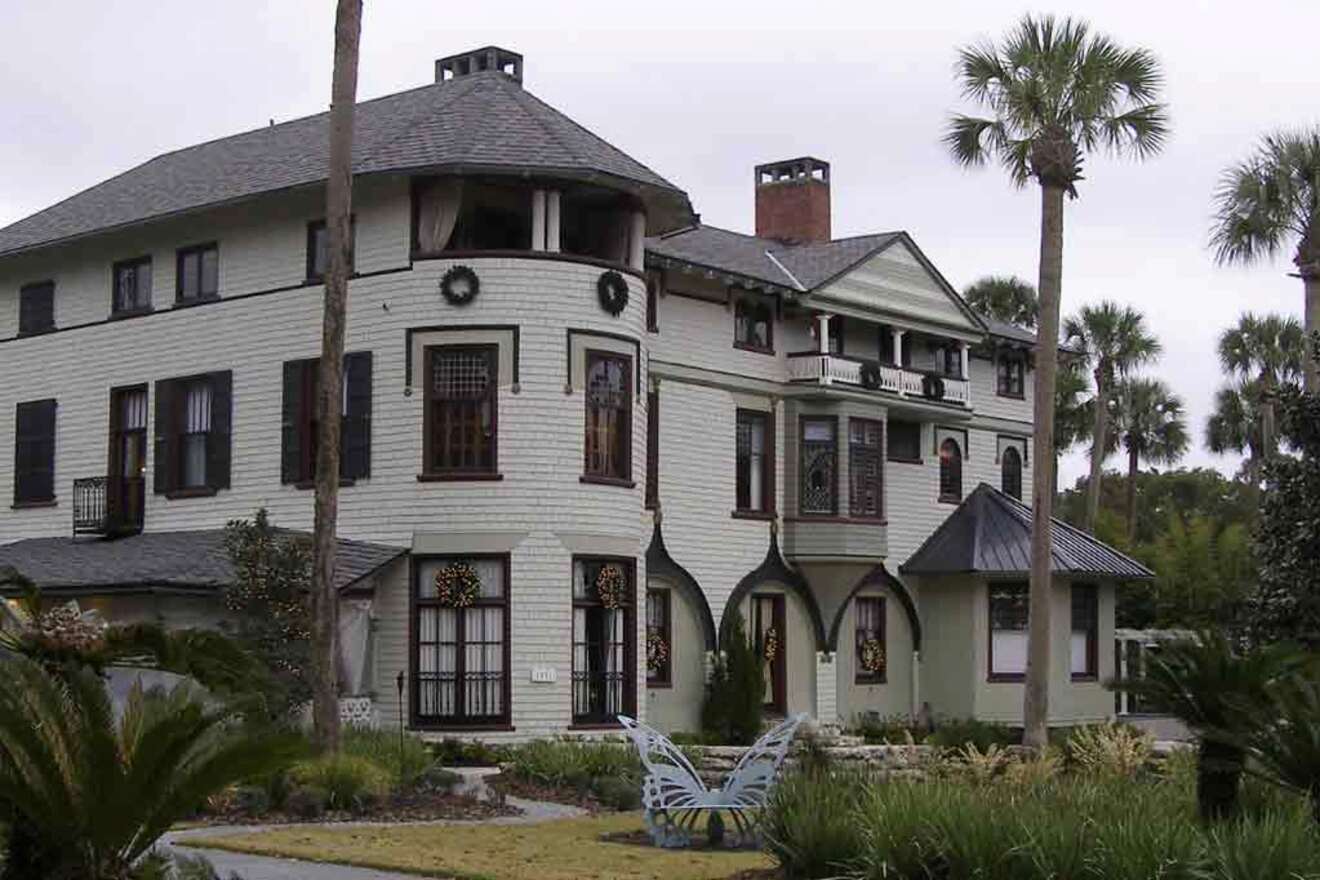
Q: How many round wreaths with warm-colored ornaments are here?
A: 5